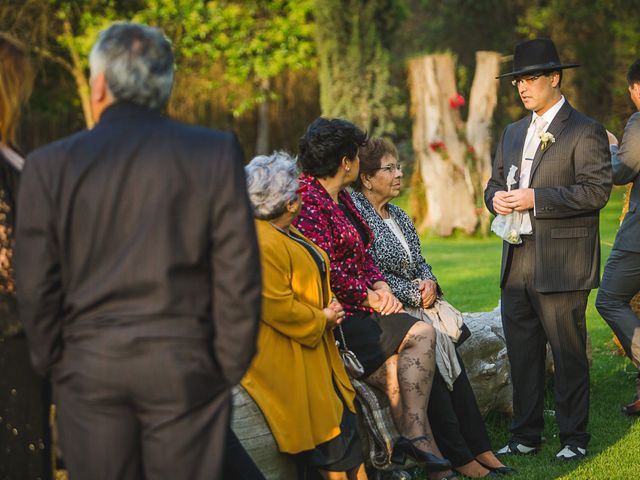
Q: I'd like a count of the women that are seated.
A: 3